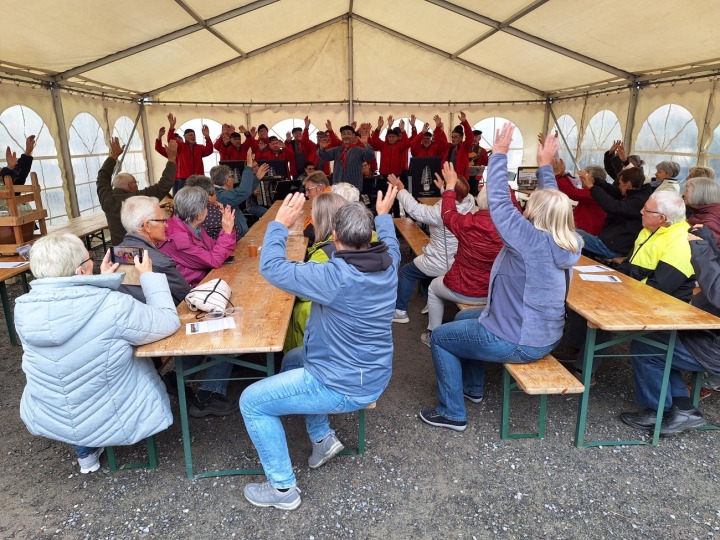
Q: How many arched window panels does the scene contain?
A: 11